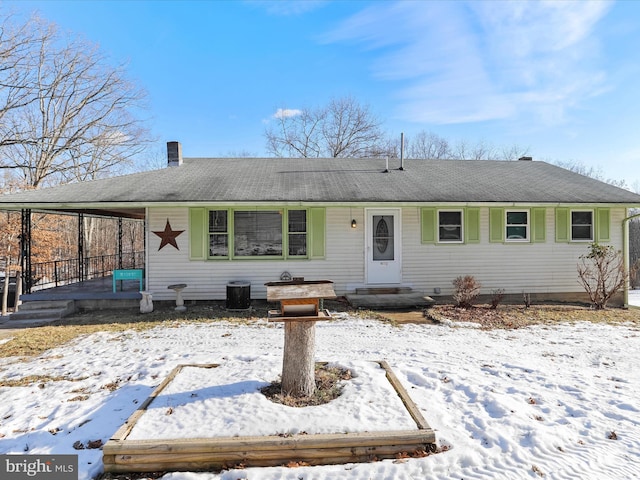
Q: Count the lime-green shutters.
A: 8